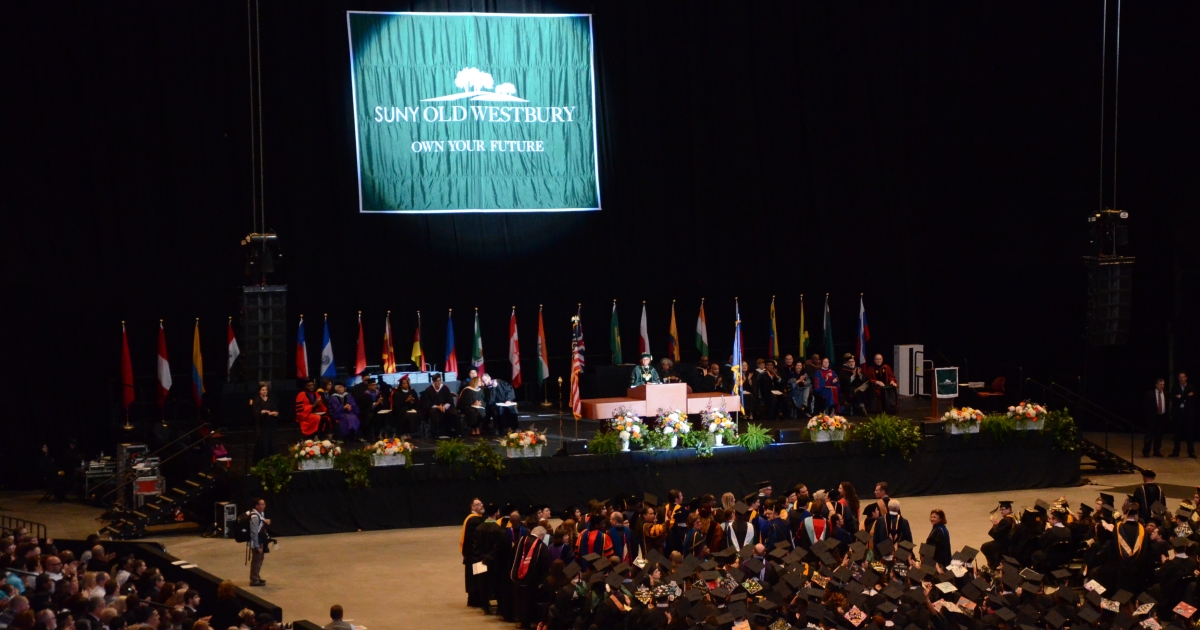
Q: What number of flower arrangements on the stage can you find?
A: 9